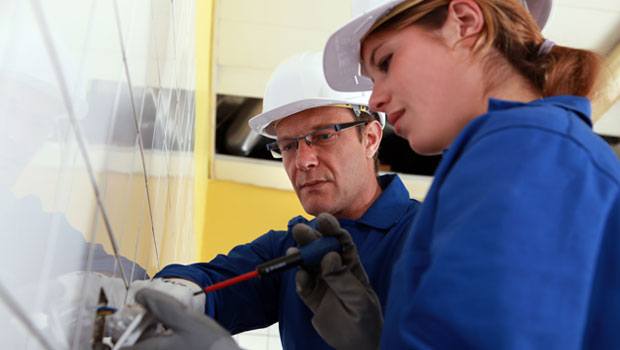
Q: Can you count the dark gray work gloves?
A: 2